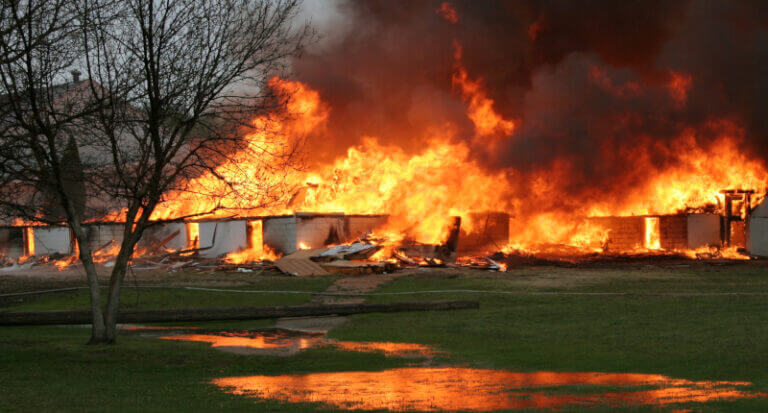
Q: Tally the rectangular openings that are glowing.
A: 4